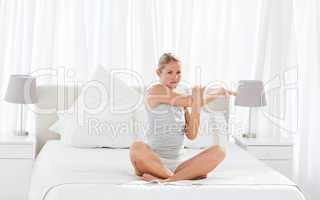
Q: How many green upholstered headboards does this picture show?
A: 0